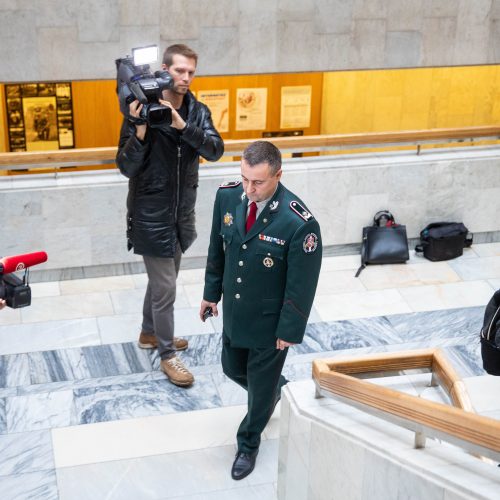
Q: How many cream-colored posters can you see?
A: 3